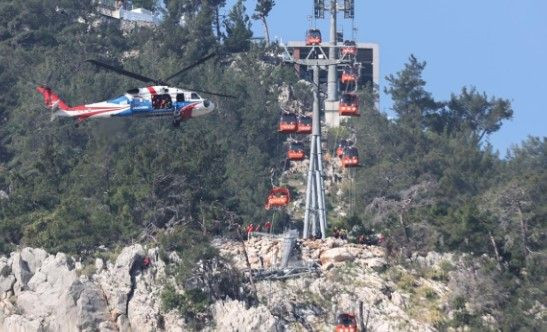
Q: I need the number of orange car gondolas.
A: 11